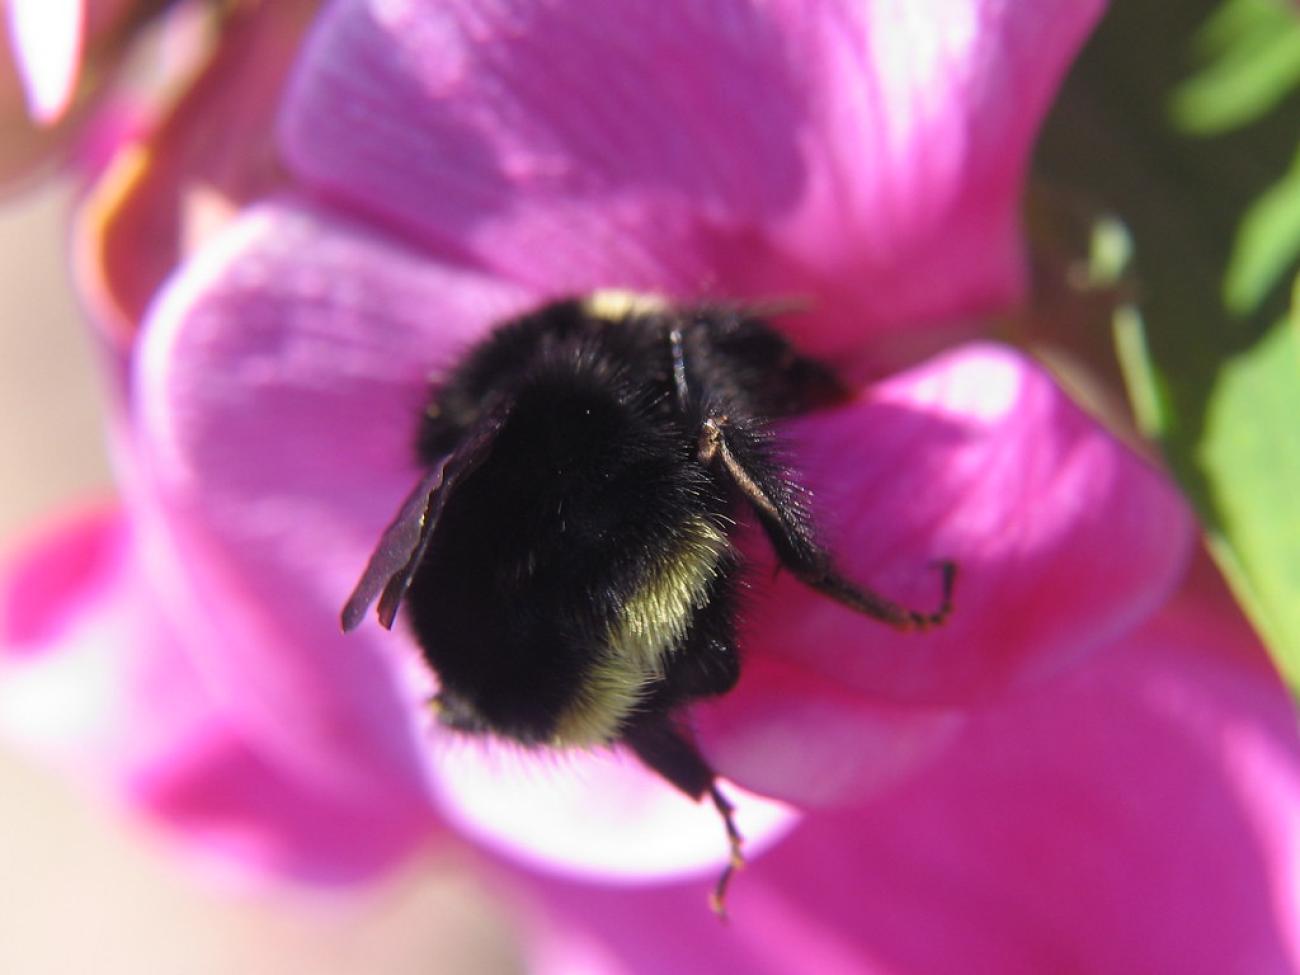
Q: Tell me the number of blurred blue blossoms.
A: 0